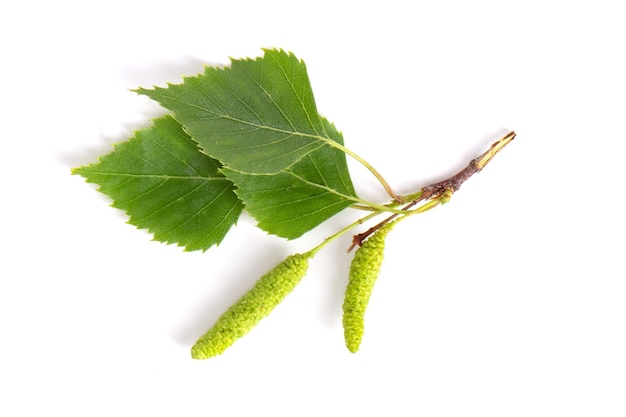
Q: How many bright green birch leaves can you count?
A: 3